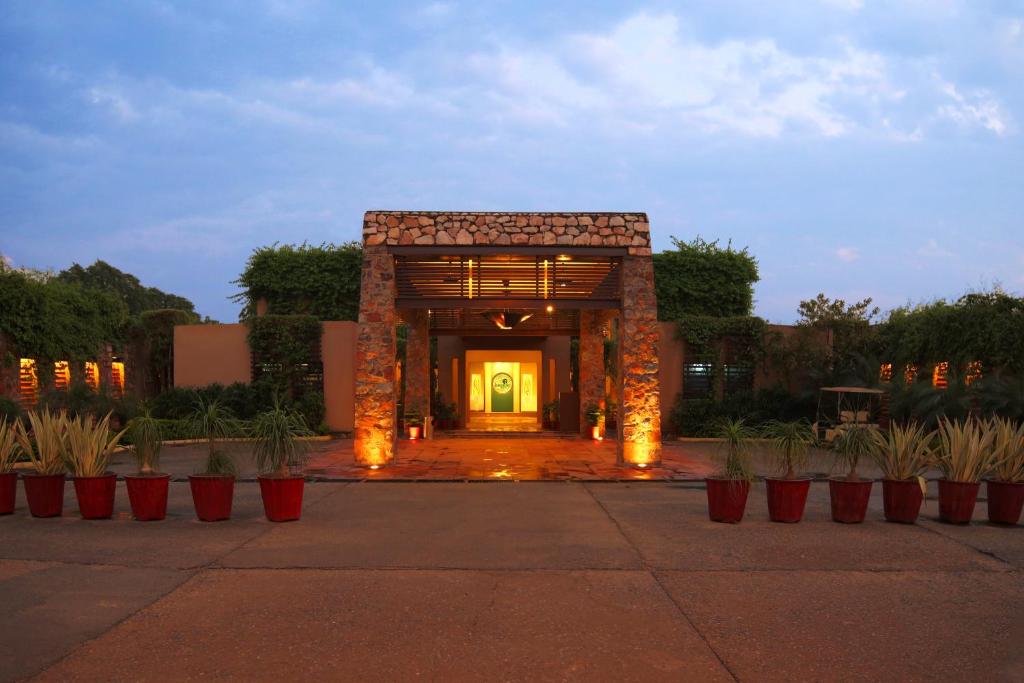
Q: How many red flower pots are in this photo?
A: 12